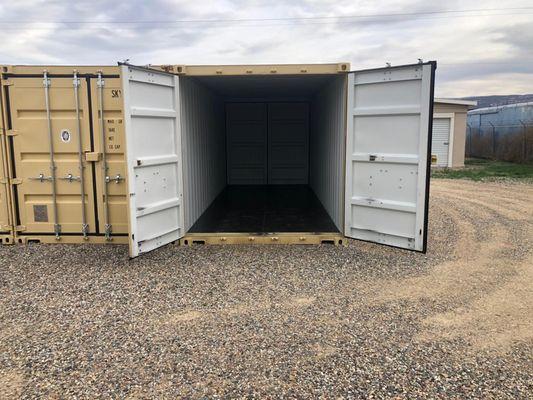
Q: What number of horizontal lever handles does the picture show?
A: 3